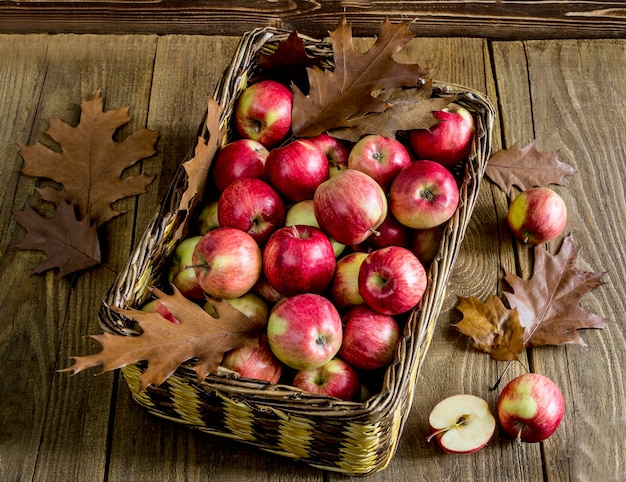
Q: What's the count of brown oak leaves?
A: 10